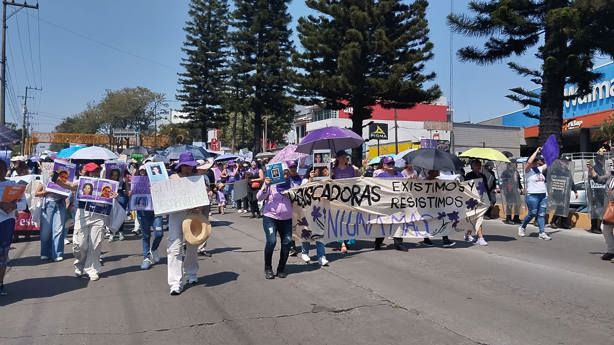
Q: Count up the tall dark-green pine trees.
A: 4